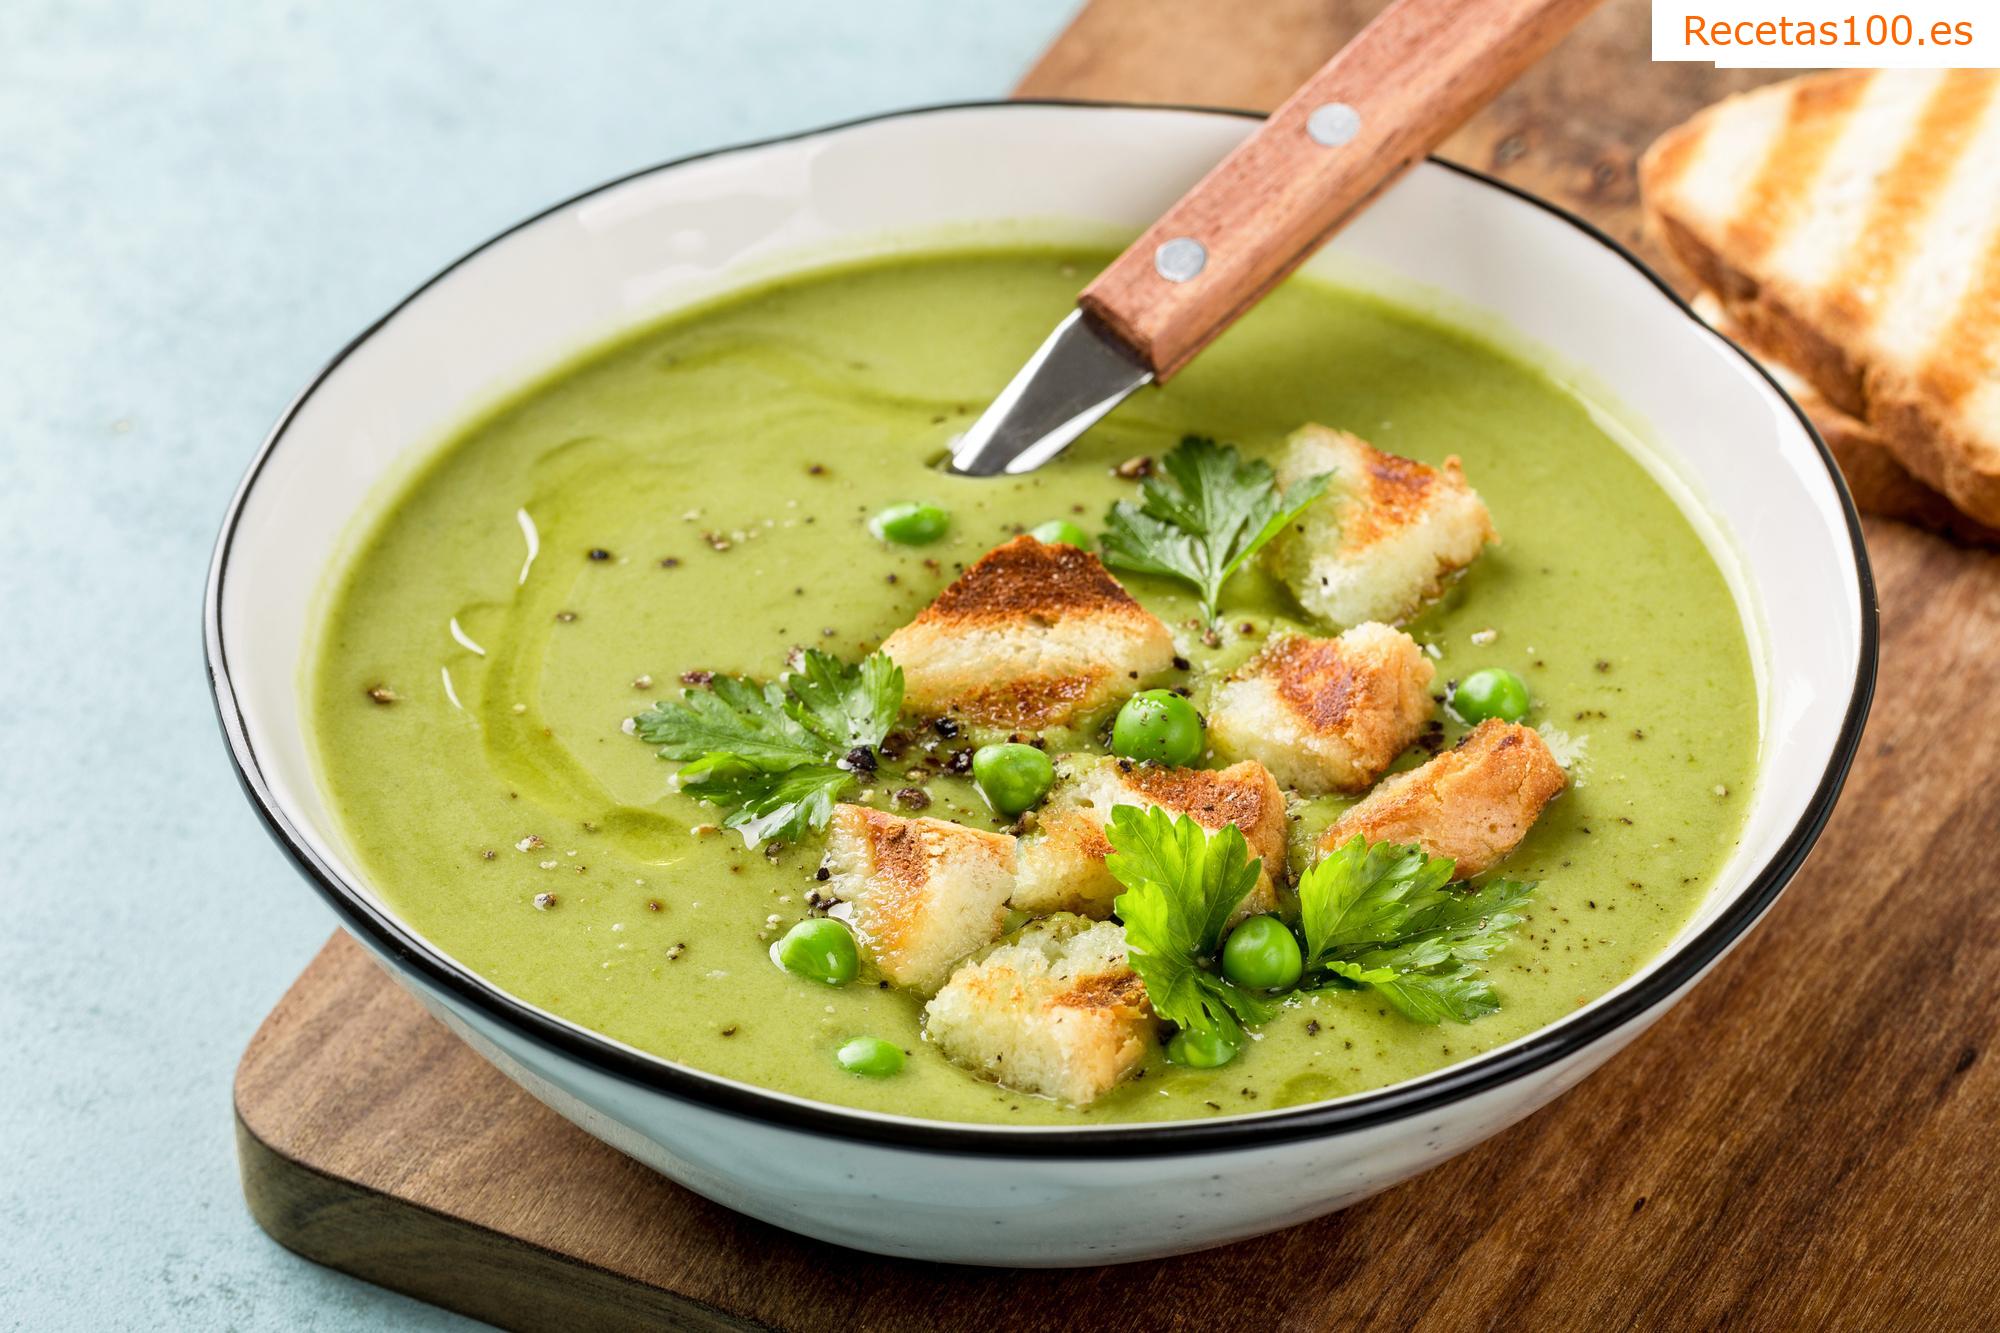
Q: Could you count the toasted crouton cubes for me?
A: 7